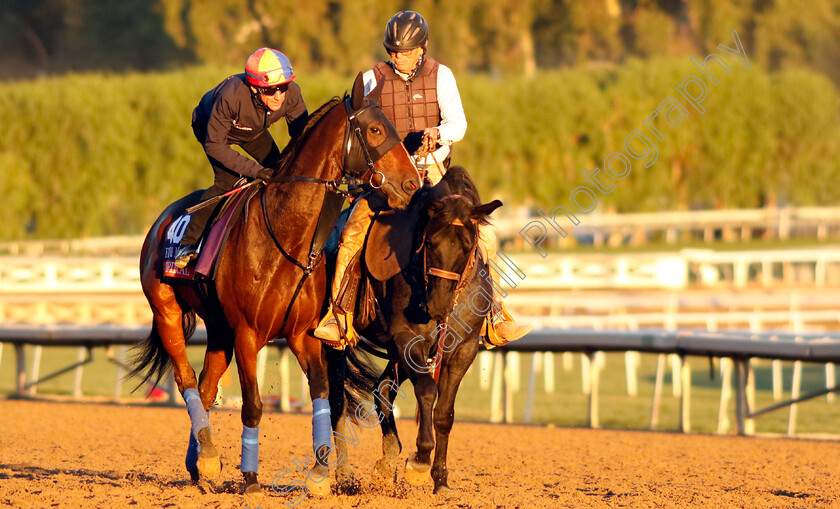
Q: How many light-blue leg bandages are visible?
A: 4